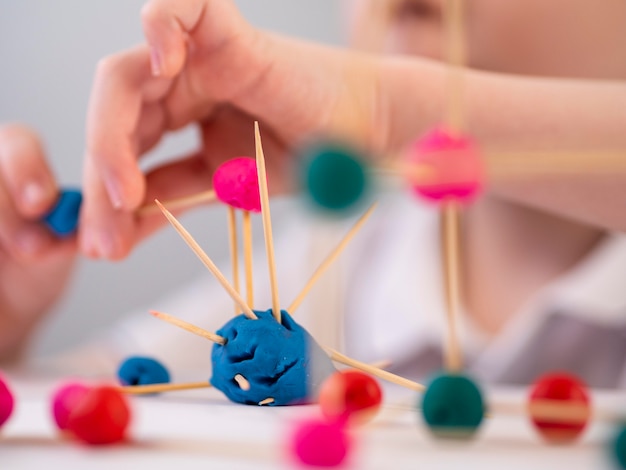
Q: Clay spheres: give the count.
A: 14